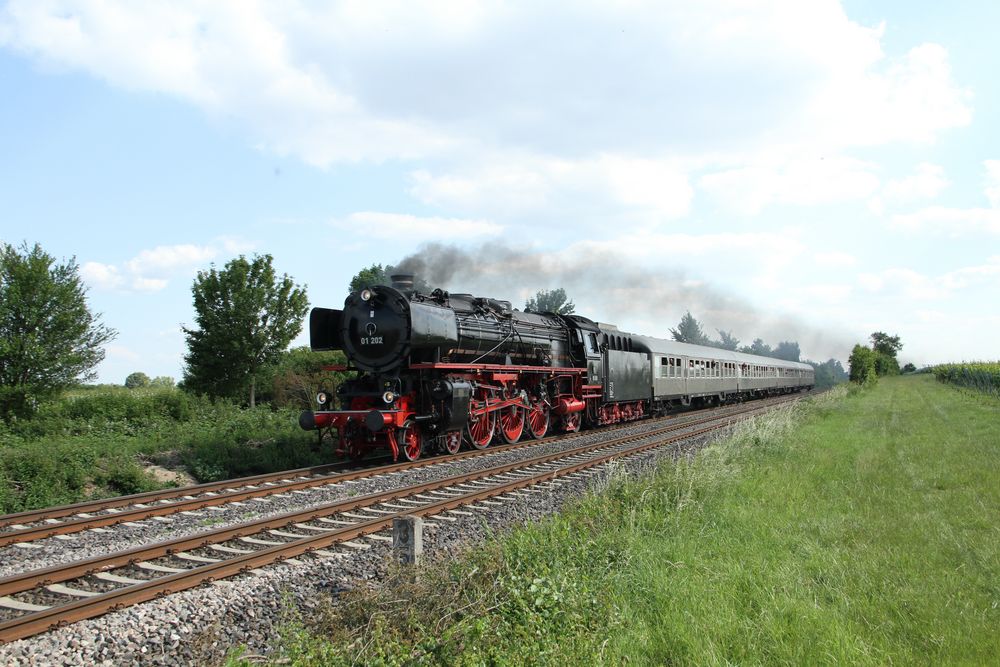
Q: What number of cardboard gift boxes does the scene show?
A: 0